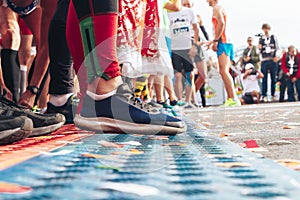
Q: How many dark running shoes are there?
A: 4